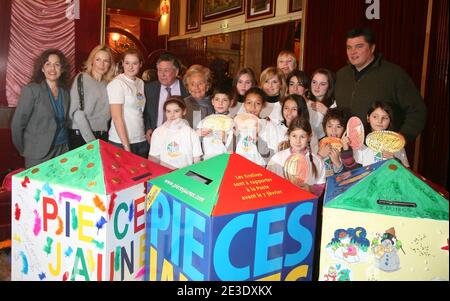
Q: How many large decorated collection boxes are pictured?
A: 3